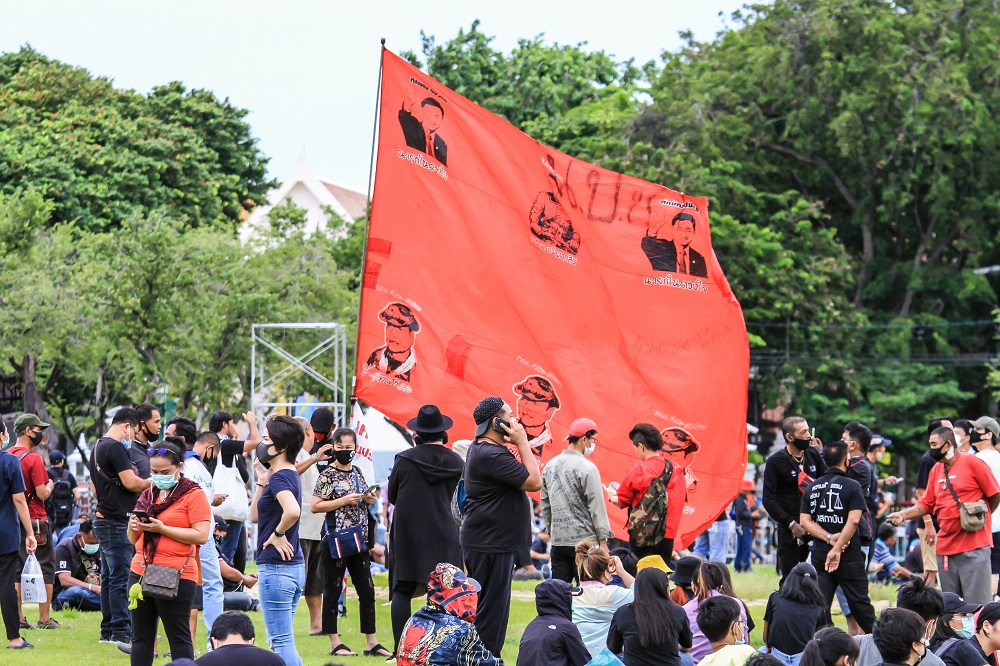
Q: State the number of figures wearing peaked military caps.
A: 3